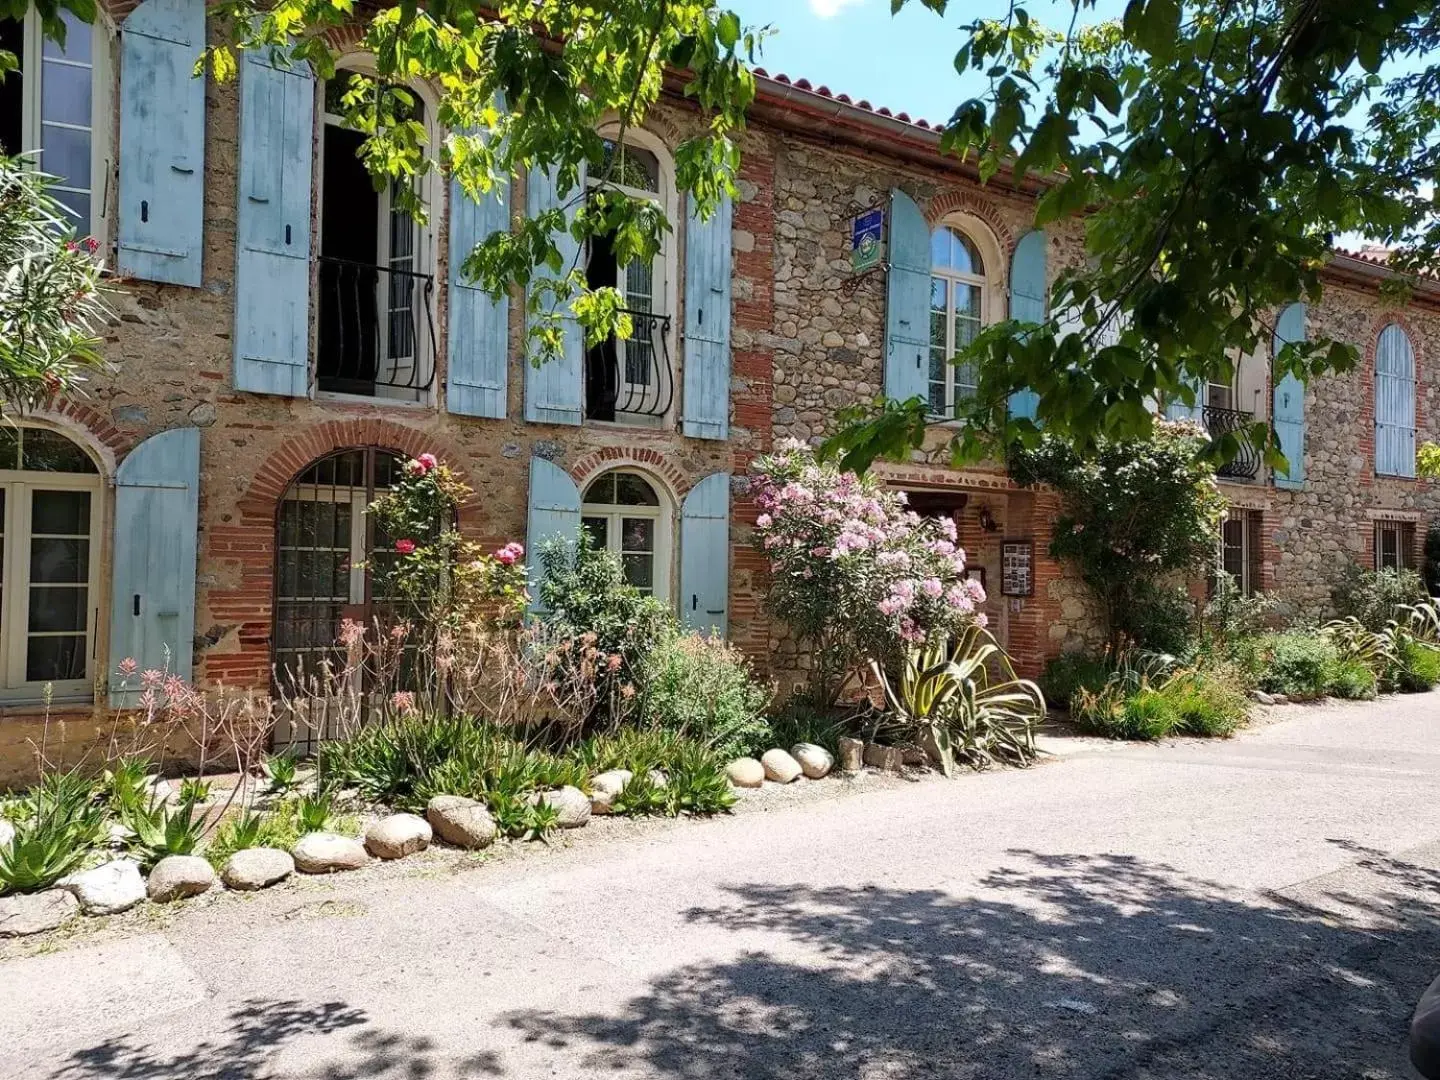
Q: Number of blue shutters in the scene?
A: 14